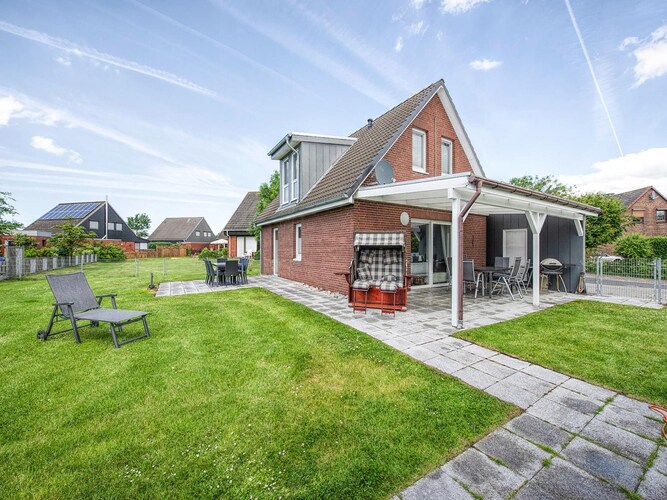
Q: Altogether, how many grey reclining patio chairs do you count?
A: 1